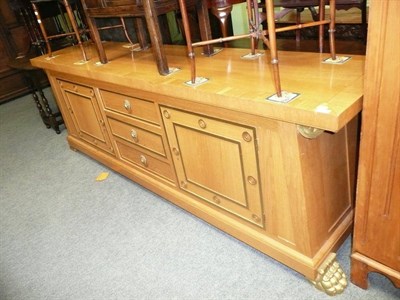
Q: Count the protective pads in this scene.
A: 11